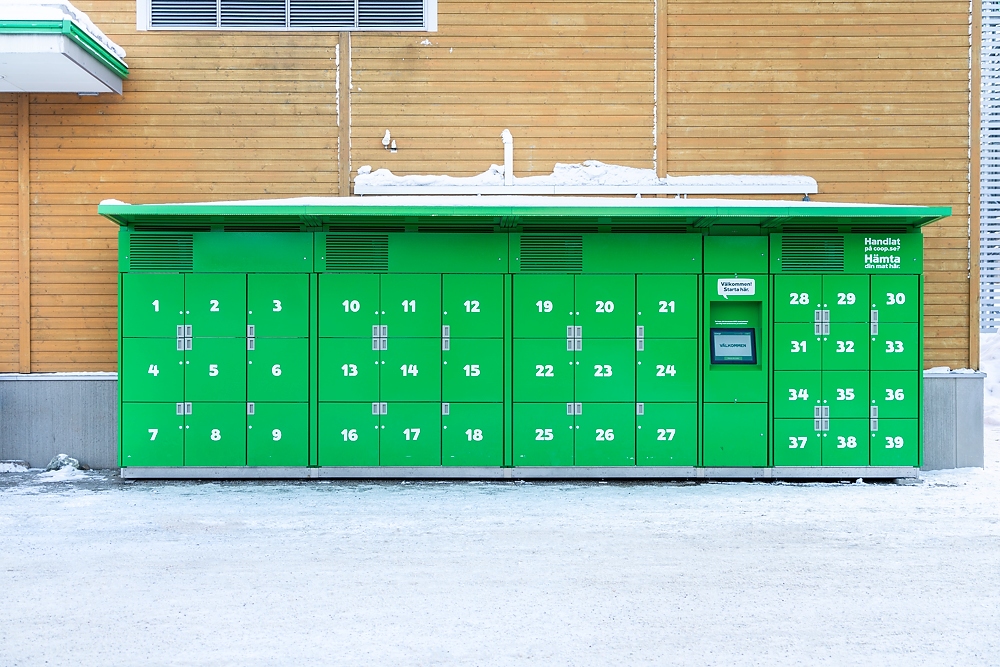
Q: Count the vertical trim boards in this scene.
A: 4